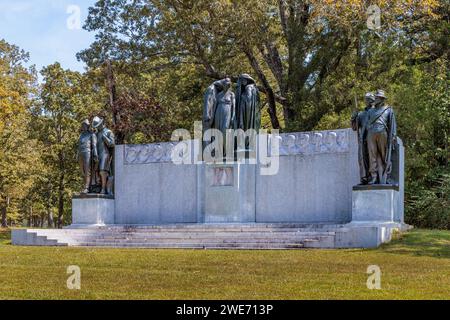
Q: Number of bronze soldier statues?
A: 4